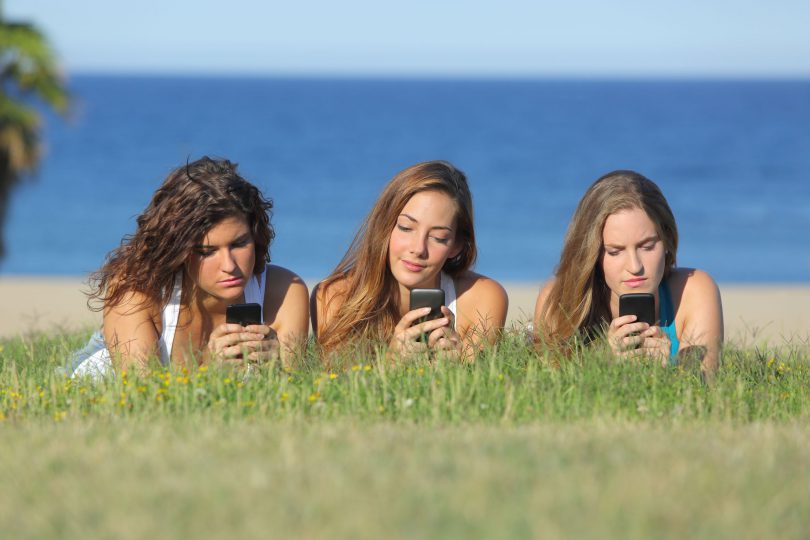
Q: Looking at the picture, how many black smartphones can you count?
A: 3